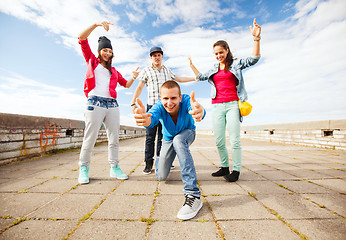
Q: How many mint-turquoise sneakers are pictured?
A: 2